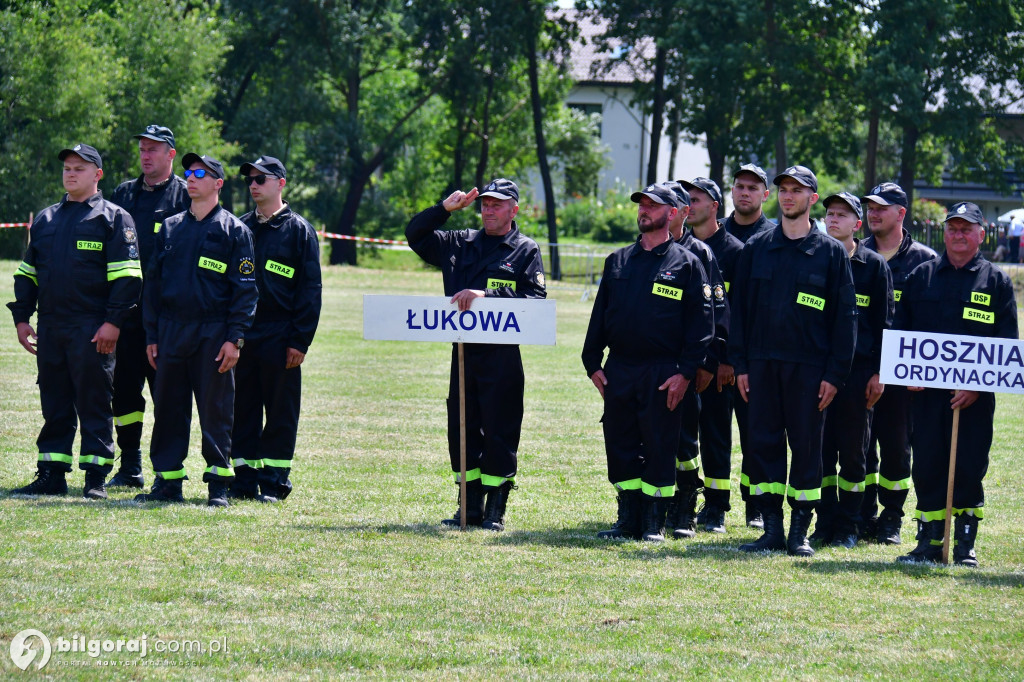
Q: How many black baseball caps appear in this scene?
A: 13